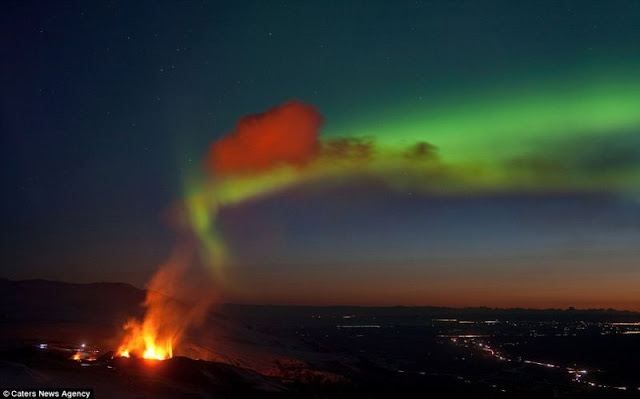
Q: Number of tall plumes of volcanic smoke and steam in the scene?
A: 1